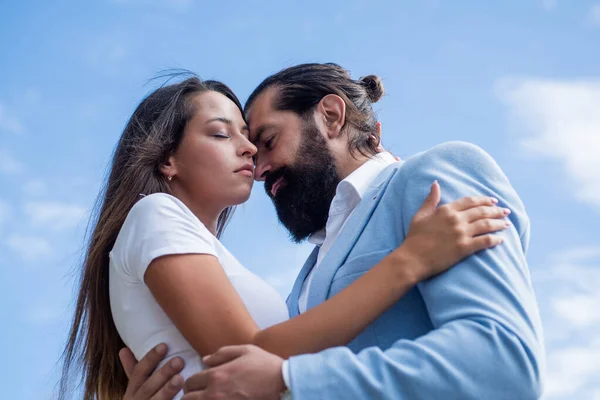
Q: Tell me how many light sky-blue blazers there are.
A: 1